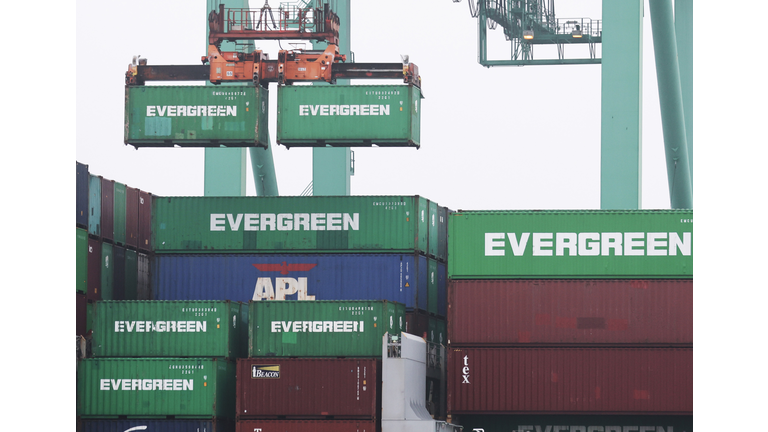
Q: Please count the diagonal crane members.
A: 2